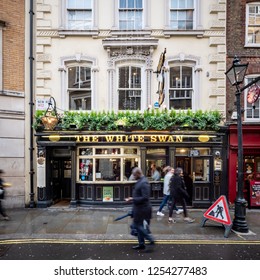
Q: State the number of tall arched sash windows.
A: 3